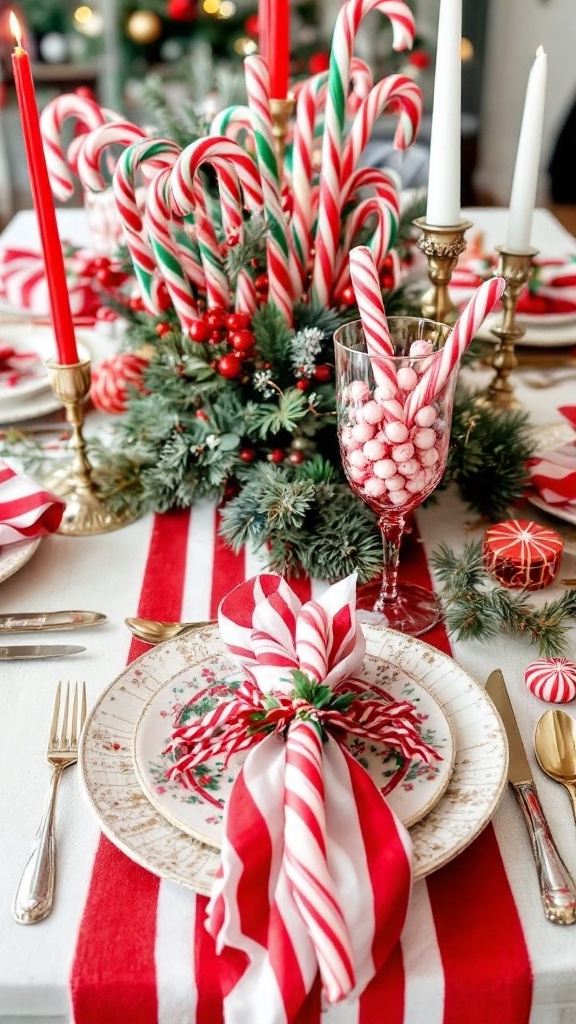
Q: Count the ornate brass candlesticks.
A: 4